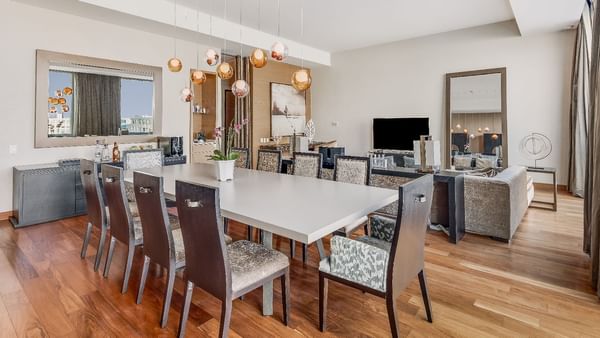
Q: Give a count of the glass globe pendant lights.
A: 9